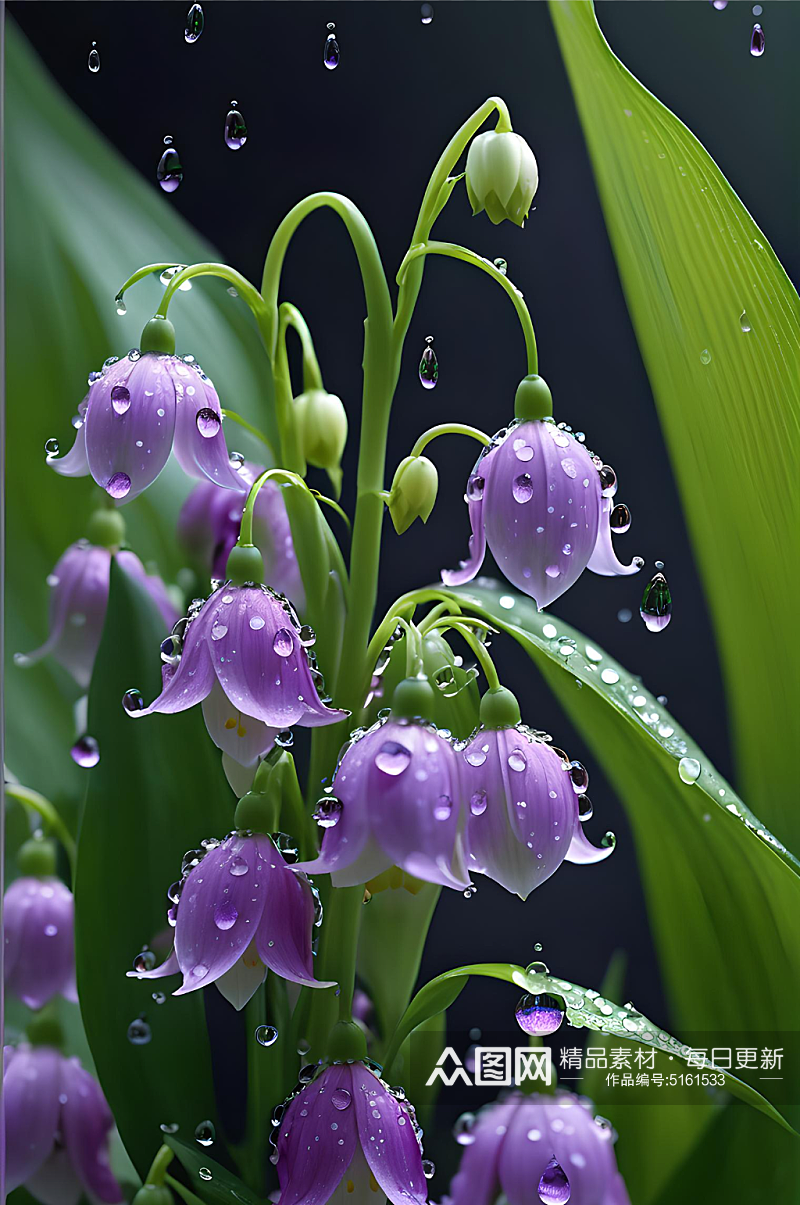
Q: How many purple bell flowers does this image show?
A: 12